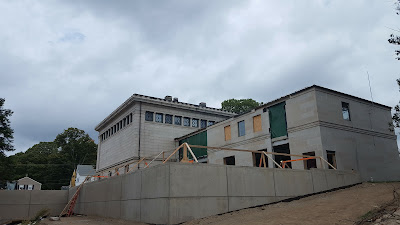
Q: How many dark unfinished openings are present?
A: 5